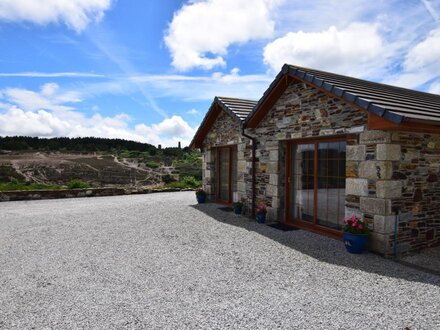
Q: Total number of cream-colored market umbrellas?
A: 0